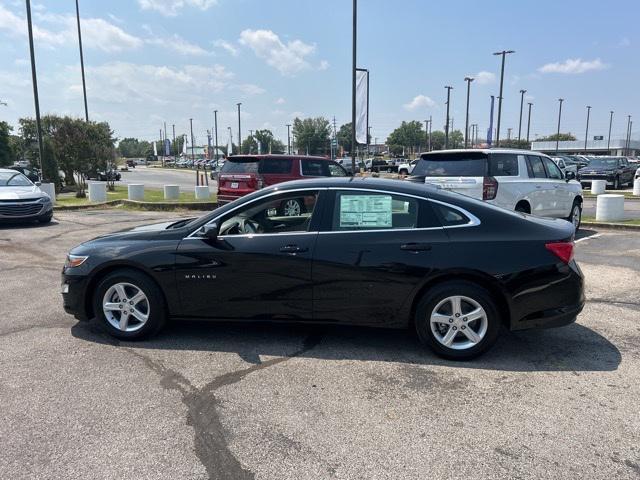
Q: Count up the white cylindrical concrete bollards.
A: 8